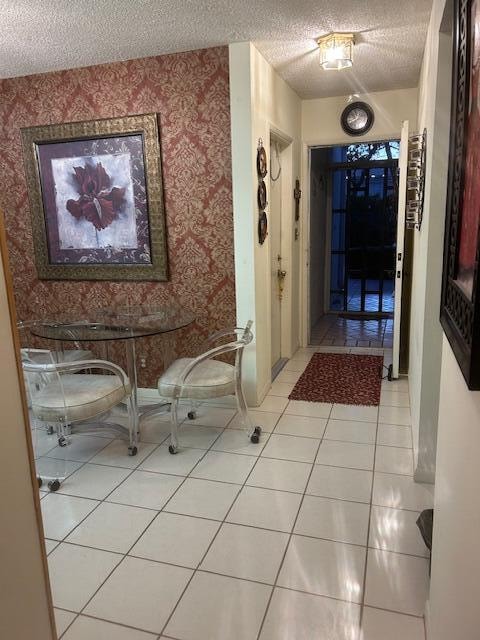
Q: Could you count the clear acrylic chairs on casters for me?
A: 3